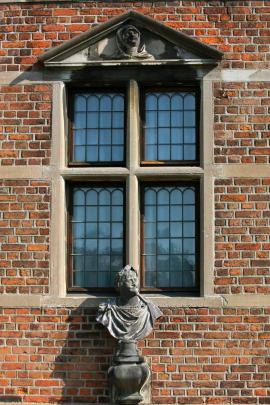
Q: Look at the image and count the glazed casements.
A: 4